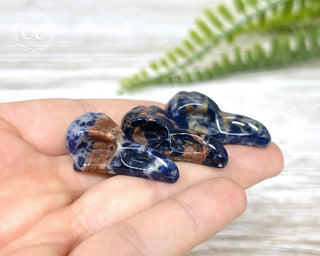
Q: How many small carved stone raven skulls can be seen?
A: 3